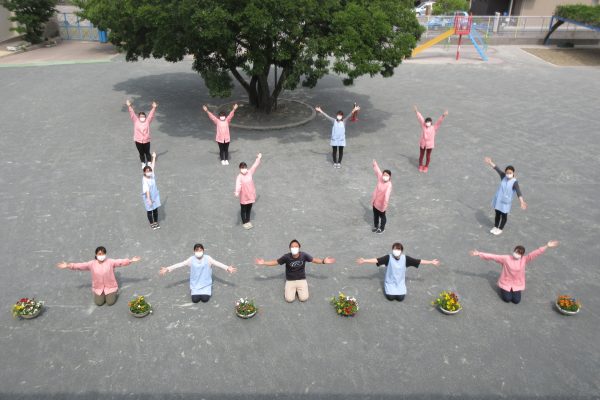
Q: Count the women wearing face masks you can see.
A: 12